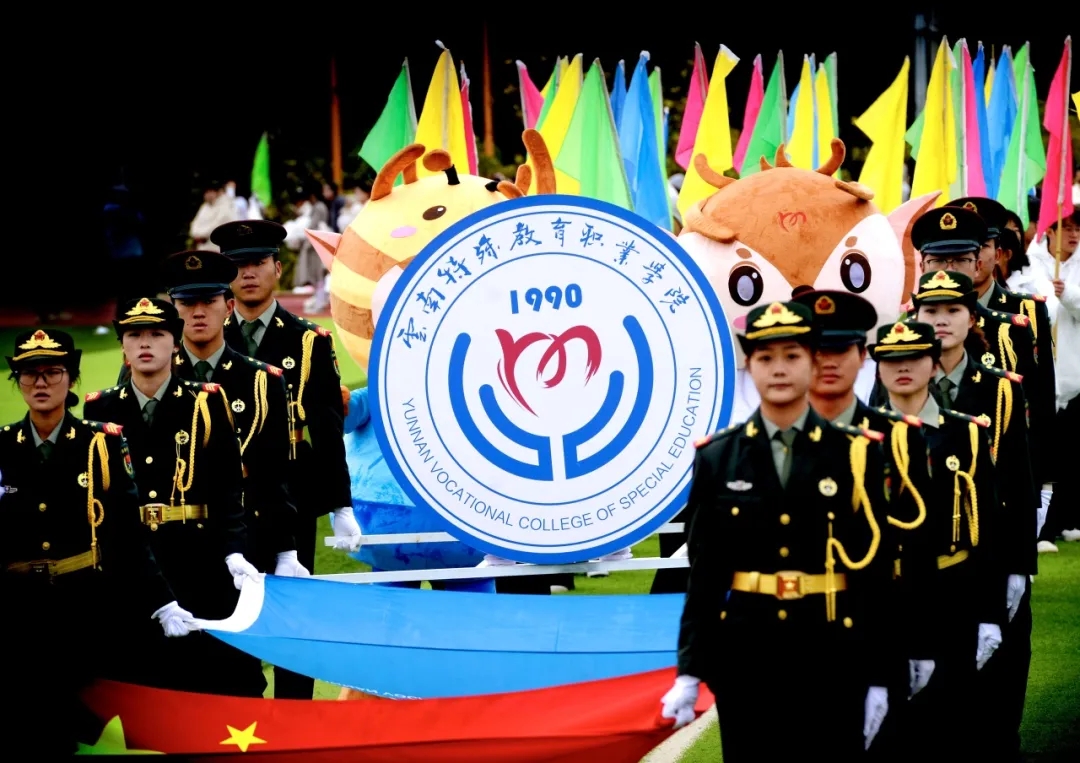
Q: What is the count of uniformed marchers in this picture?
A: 10